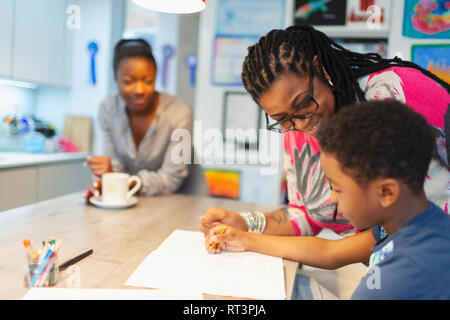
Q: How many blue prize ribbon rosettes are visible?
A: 3